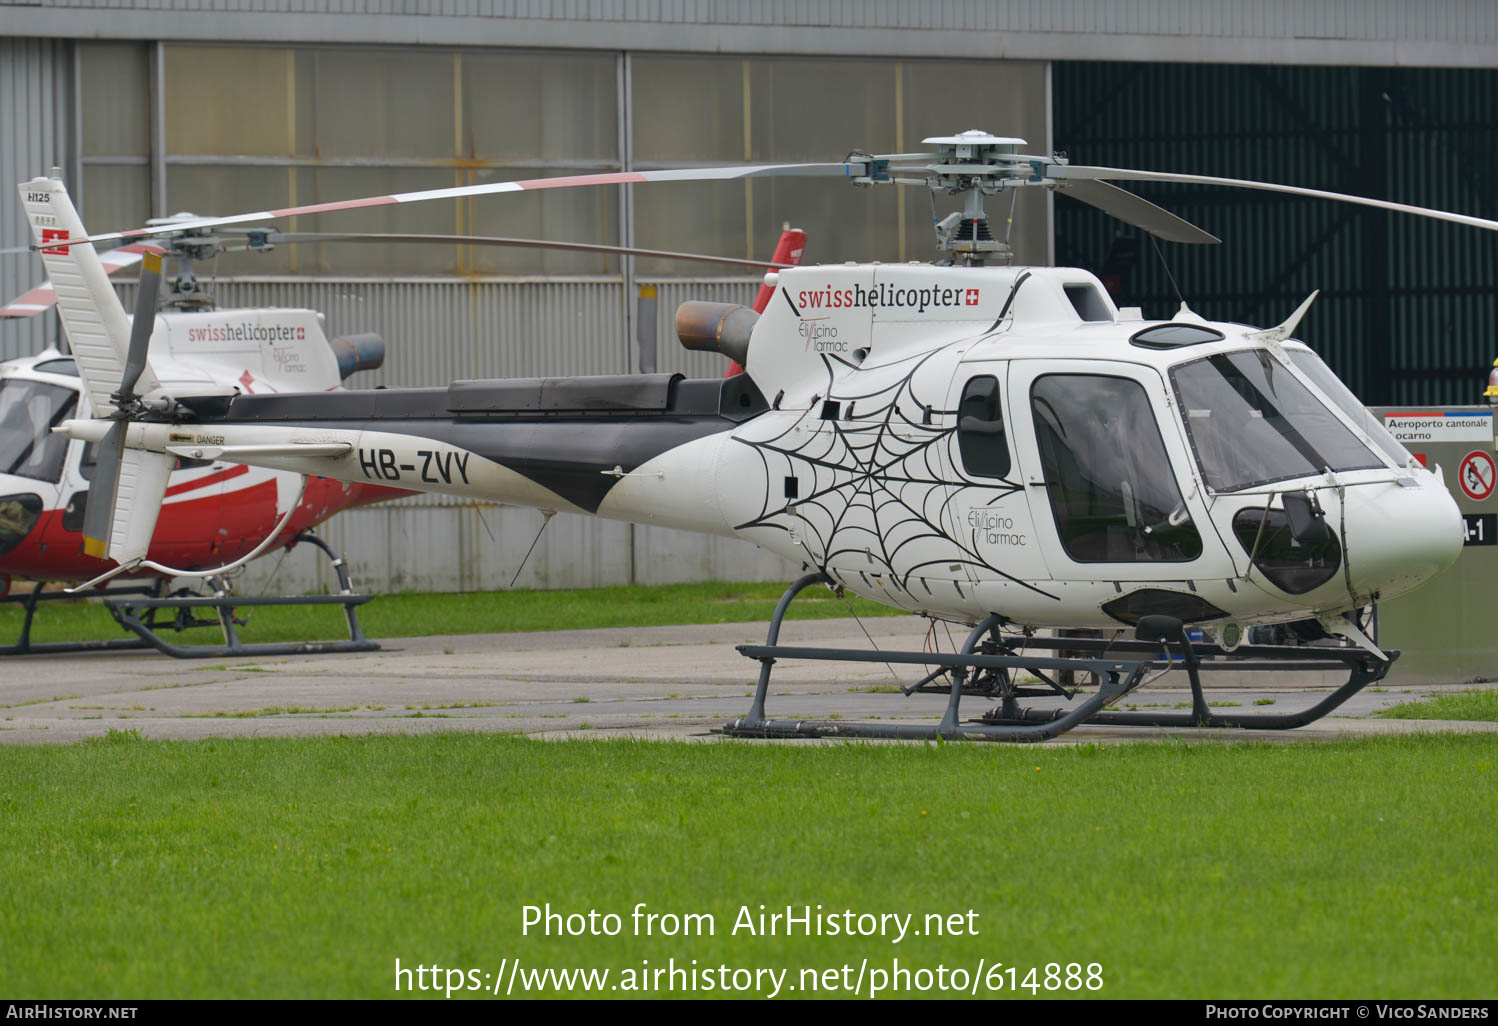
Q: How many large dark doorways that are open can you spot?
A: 1